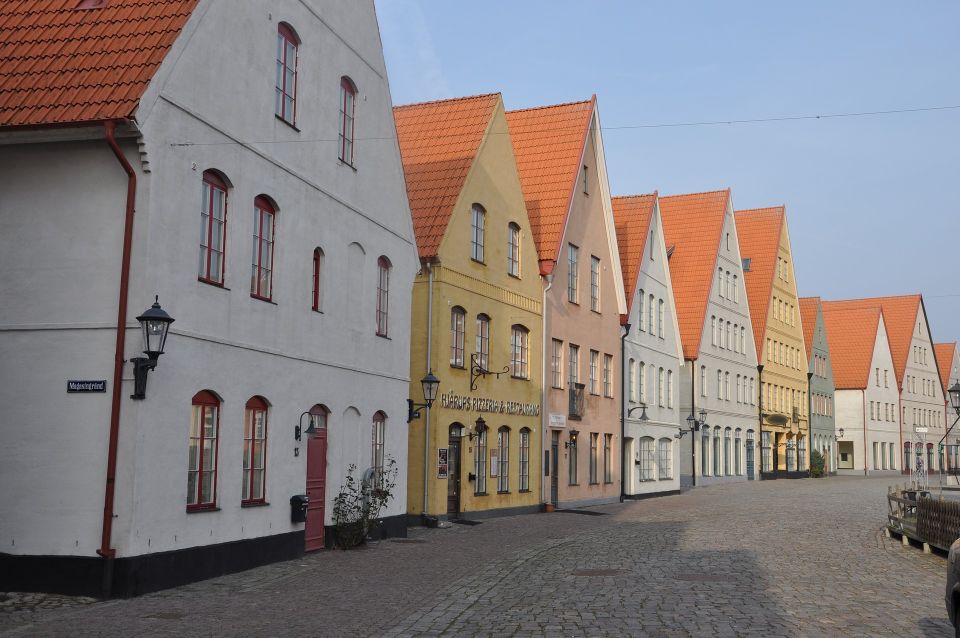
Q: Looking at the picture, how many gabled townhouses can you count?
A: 10